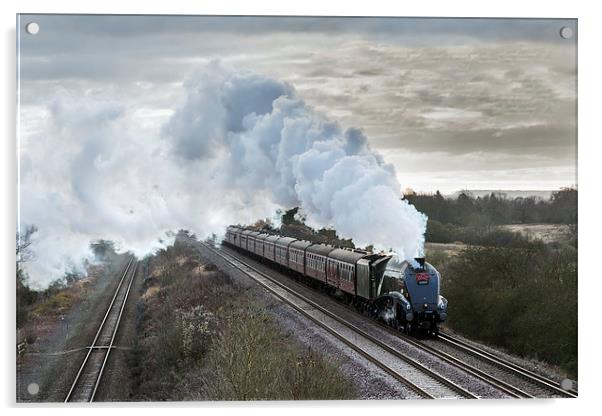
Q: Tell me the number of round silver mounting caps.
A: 4